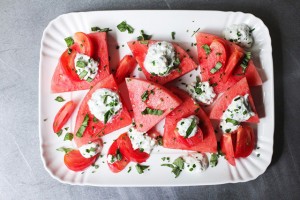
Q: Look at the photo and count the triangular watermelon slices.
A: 7